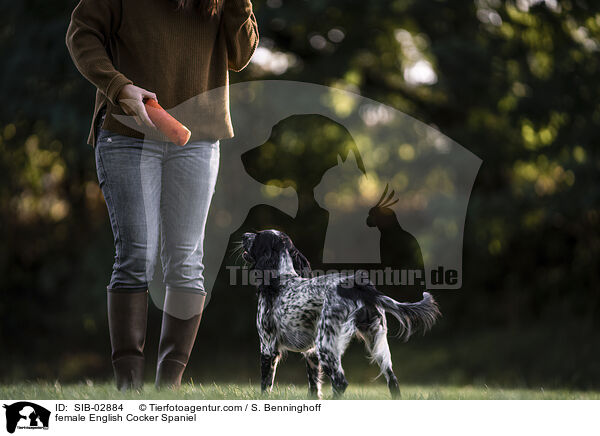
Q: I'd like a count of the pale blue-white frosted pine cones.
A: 0